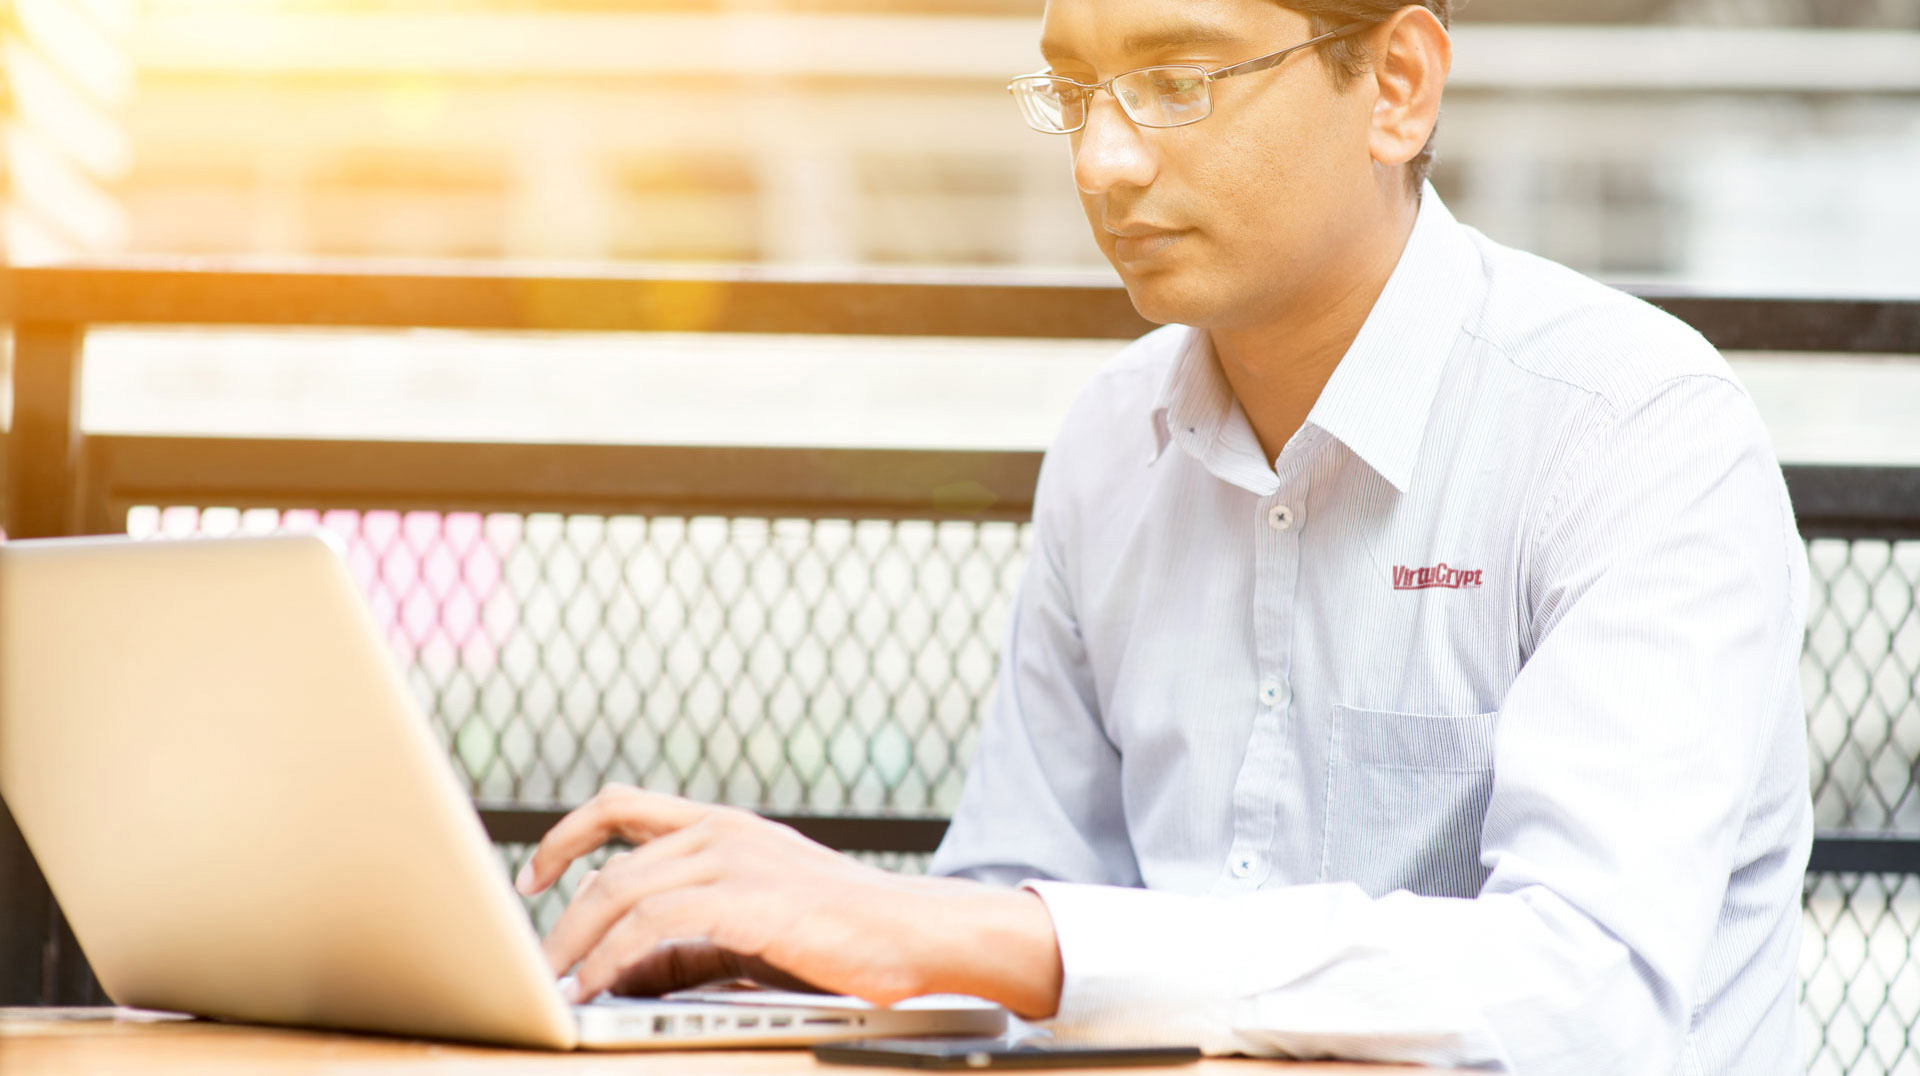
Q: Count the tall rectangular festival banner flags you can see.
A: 0